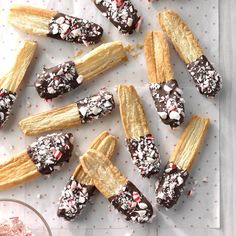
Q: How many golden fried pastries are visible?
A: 12